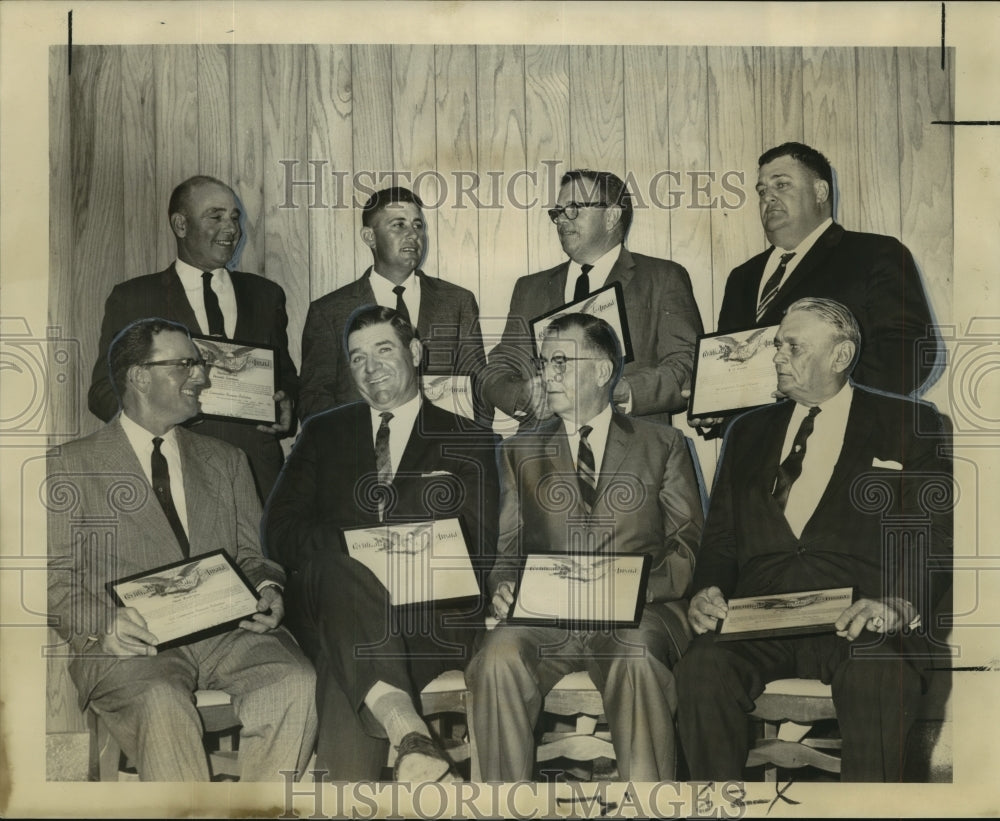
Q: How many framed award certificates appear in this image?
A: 8